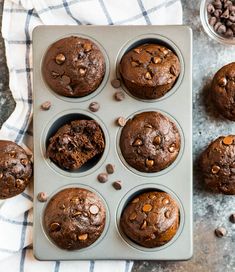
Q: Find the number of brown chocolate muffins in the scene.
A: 9